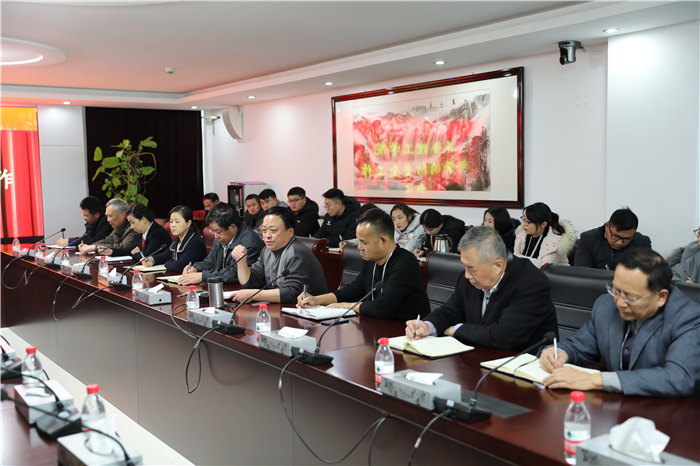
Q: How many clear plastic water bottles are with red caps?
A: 11